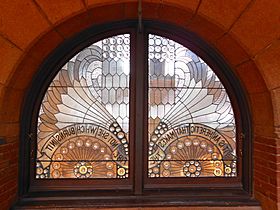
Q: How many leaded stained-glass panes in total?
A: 2